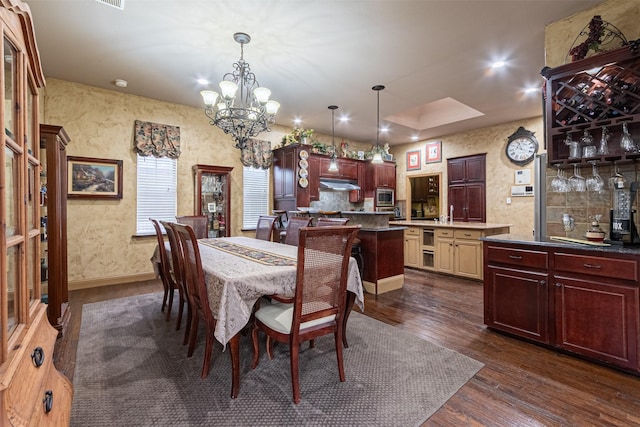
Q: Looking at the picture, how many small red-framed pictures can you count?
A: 2